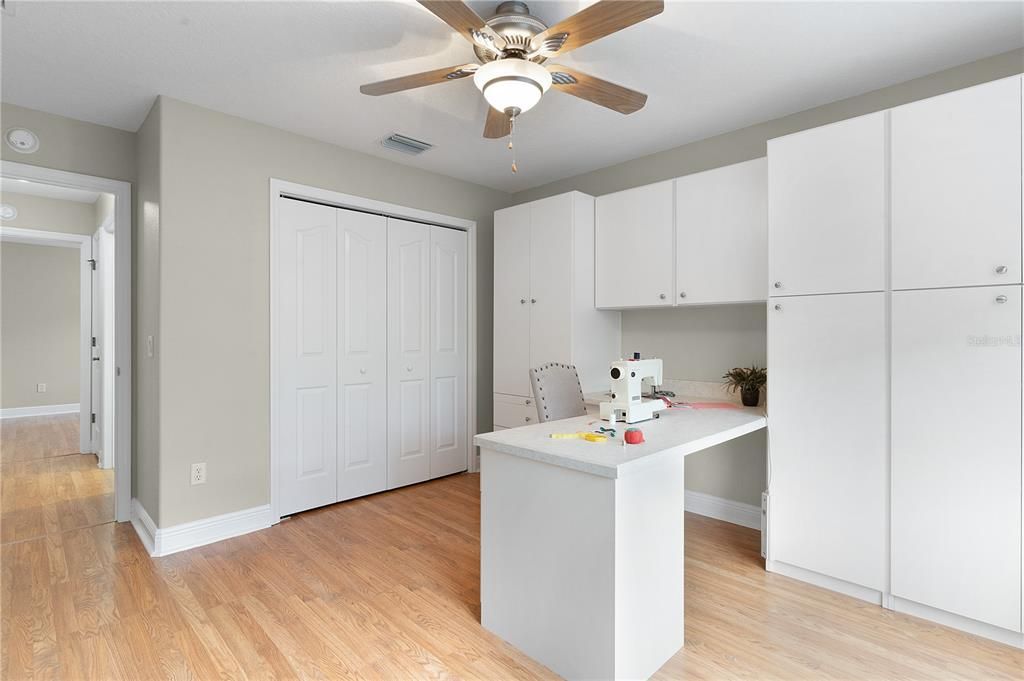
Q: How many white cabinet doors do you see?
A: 8